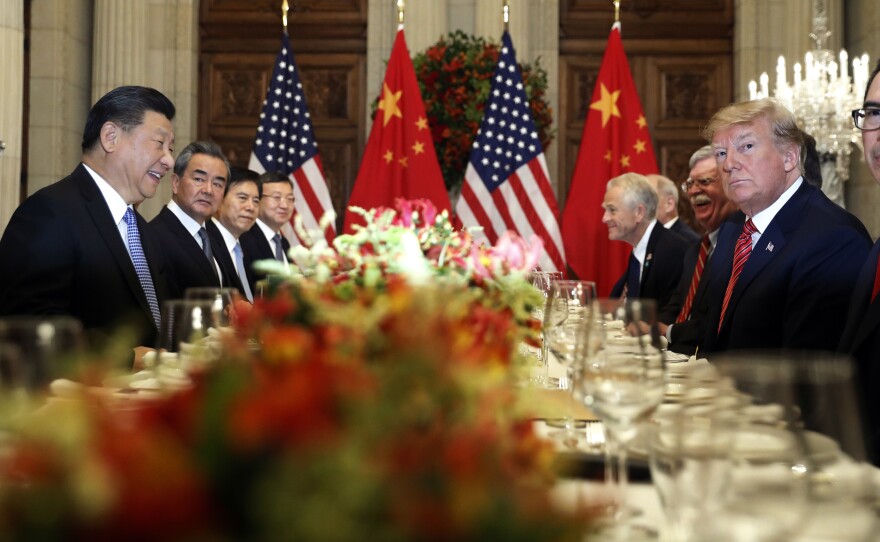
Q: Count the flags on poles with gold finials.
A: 4